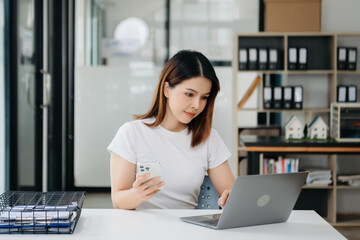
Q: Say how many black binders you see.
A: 14